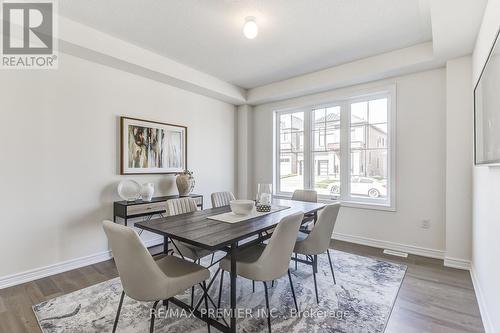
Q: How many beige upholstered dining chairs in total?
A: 6